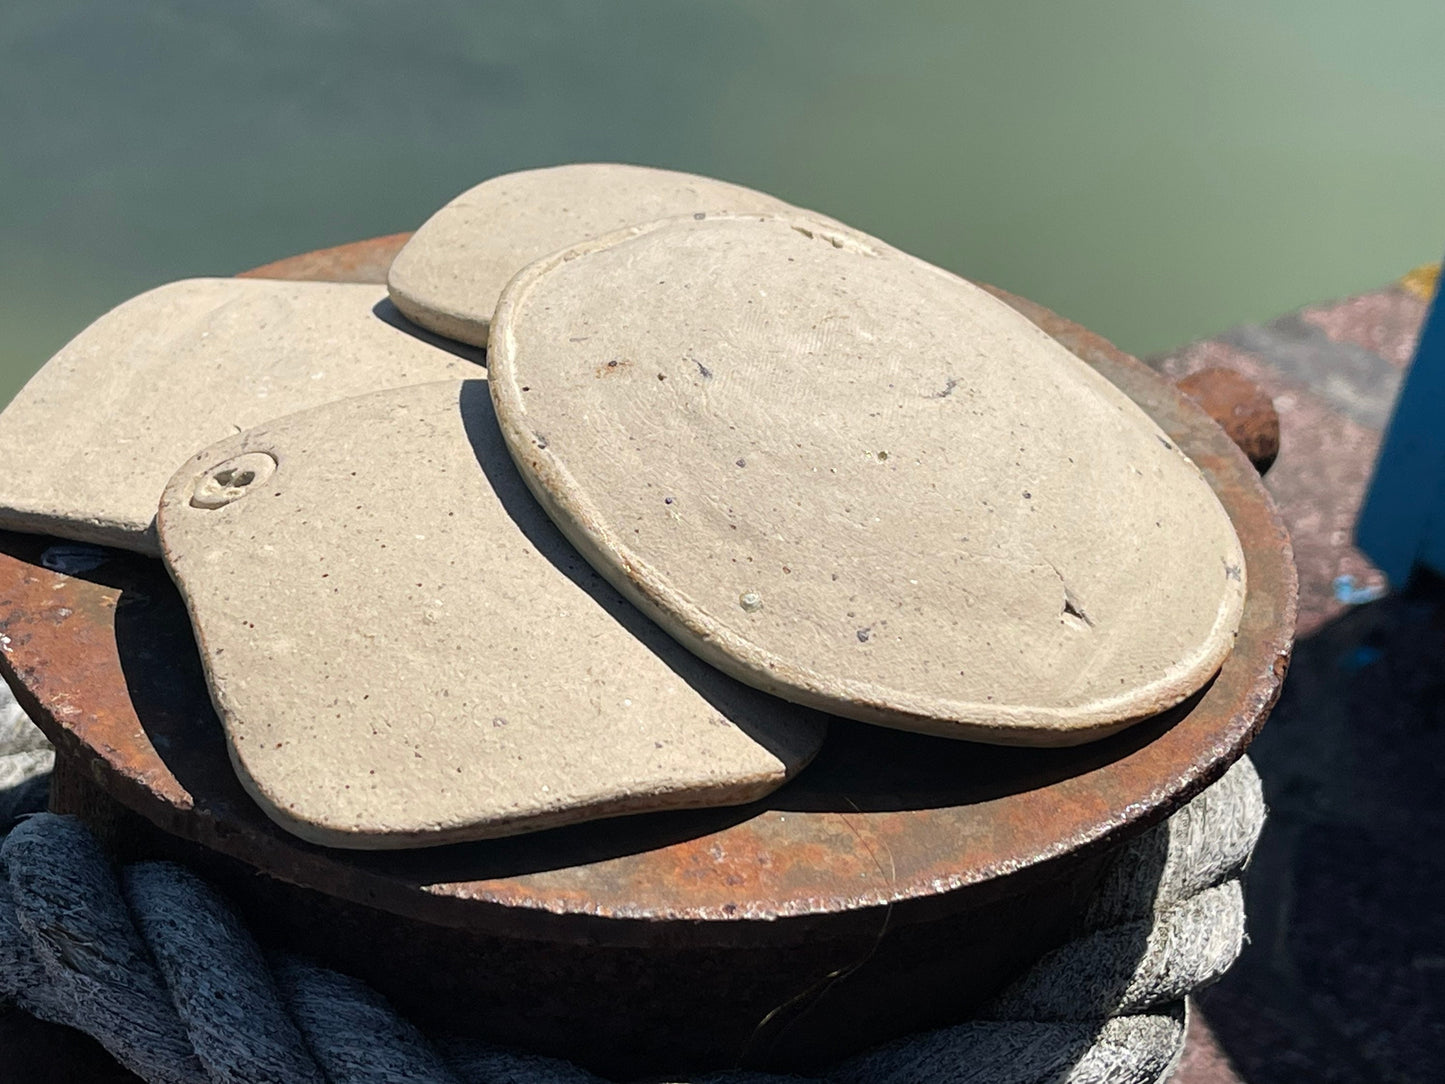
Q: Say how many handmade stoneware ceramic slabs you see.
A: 4